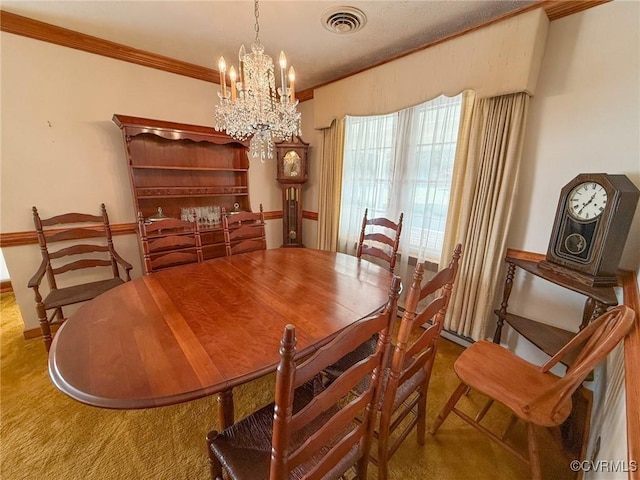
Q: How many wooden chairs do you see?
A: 7